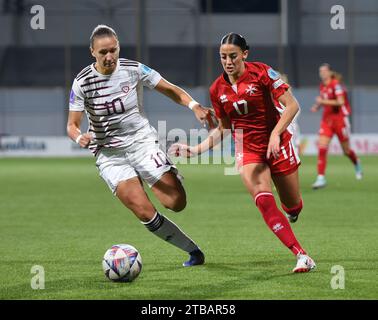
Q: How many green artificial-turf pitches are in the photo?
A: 1